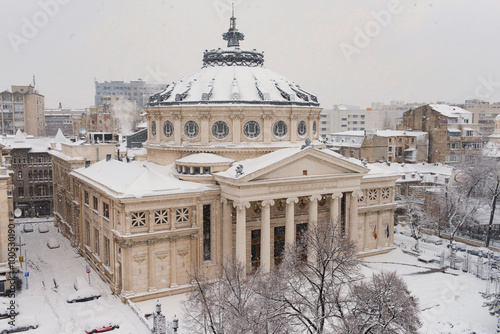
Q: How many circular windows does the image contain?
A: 8